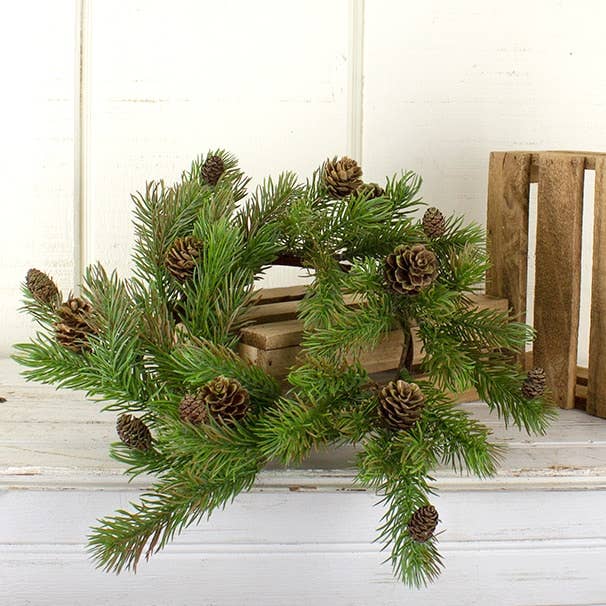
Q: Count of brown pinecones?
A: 14